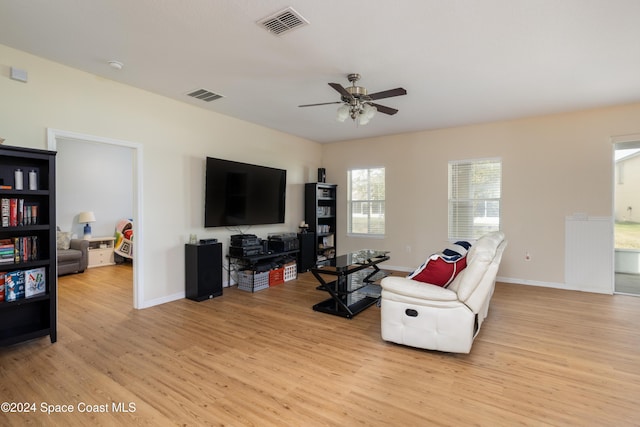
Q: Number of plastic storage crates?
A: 3